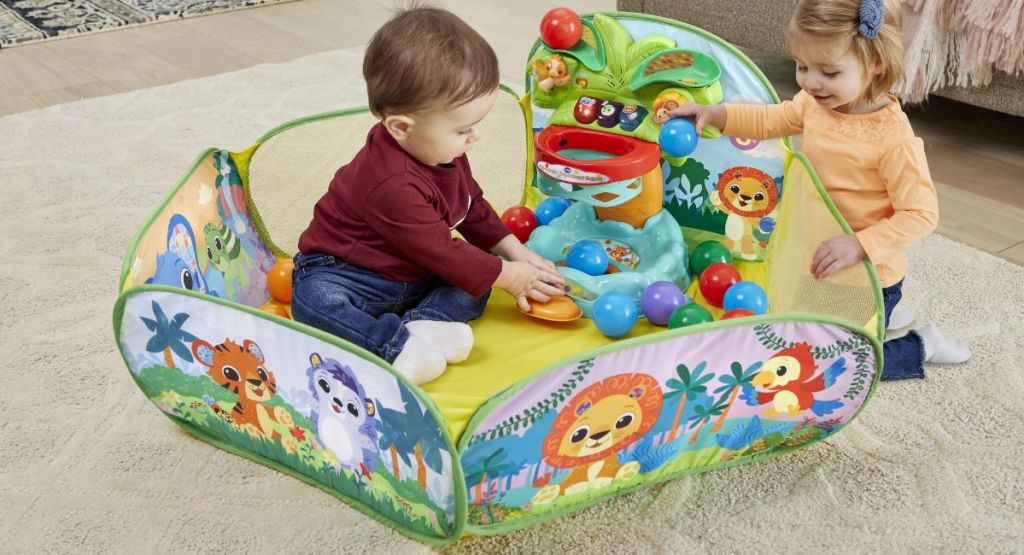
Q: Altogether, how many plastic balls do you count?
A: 14